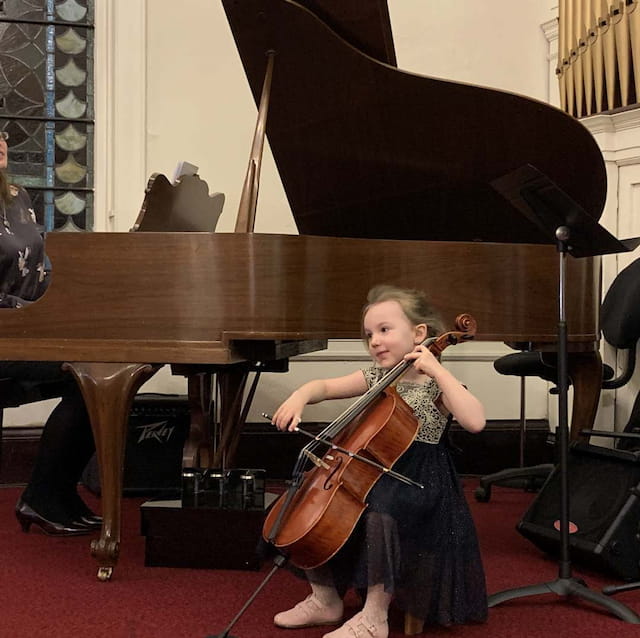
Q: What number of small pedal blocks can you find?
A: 3